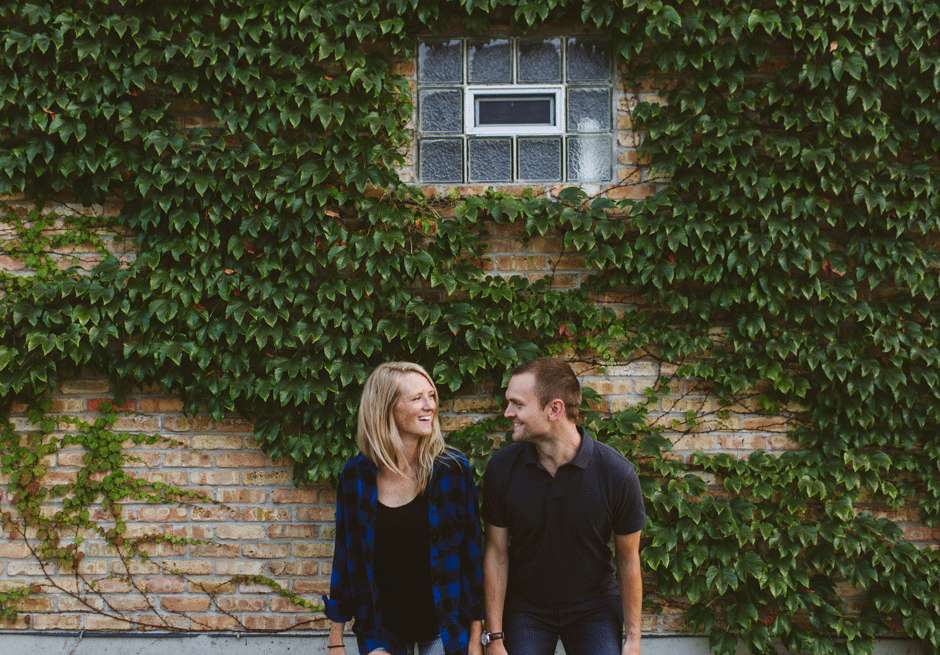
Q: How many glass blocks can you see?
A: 10